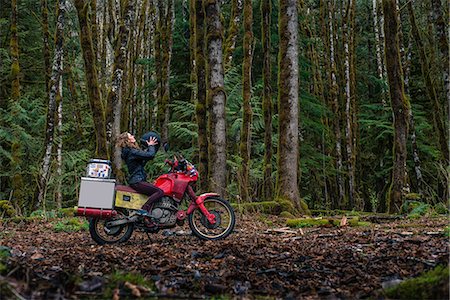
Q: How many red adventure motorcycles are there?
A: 1